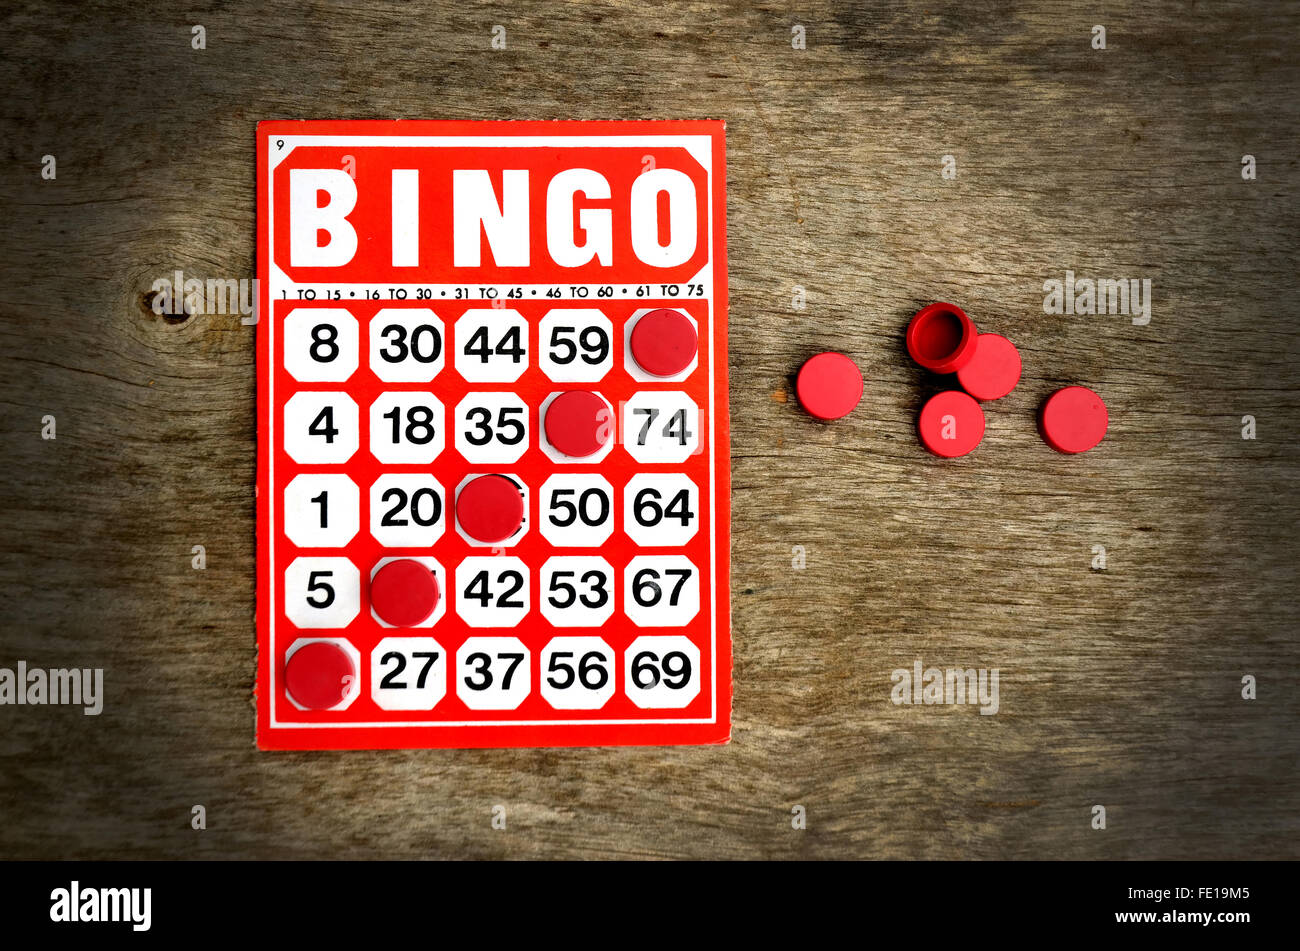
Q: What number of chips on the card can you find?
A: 5